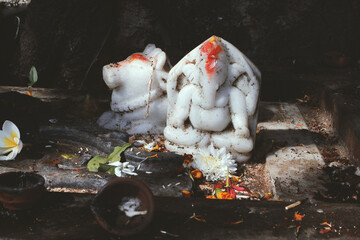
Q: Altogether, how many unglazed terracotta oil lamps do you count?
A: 2